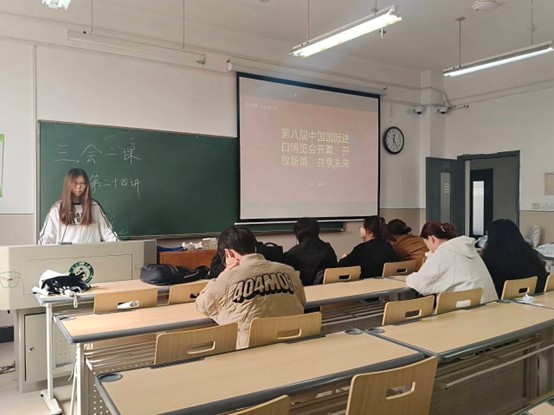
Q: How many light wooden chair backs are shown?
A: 12